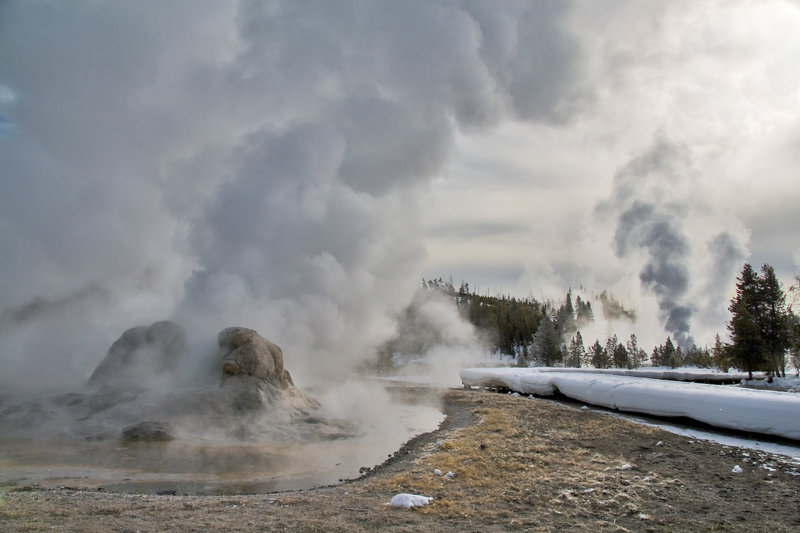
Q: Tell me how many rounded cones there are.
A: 2